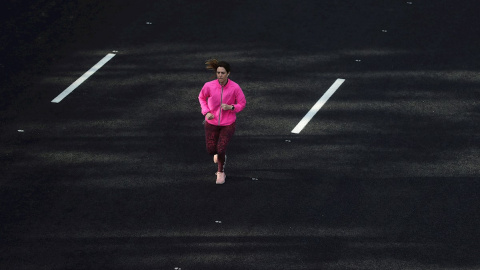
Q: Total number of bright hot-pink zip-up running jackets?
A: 1